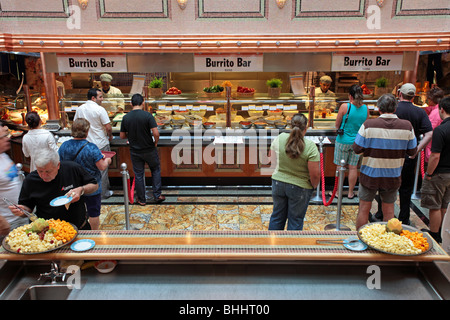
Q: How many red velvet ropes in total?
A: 3